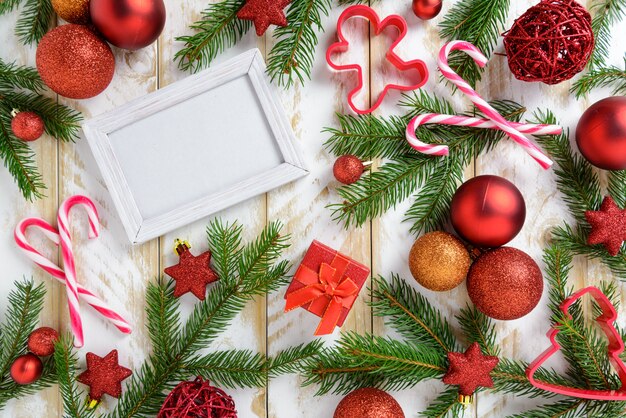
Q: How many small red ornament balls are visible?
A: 5